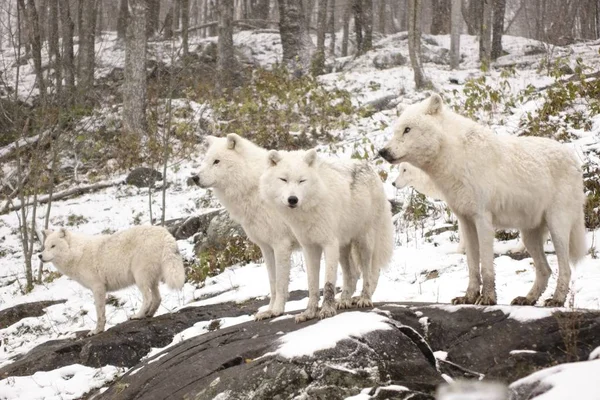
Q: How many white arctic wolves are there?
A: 5